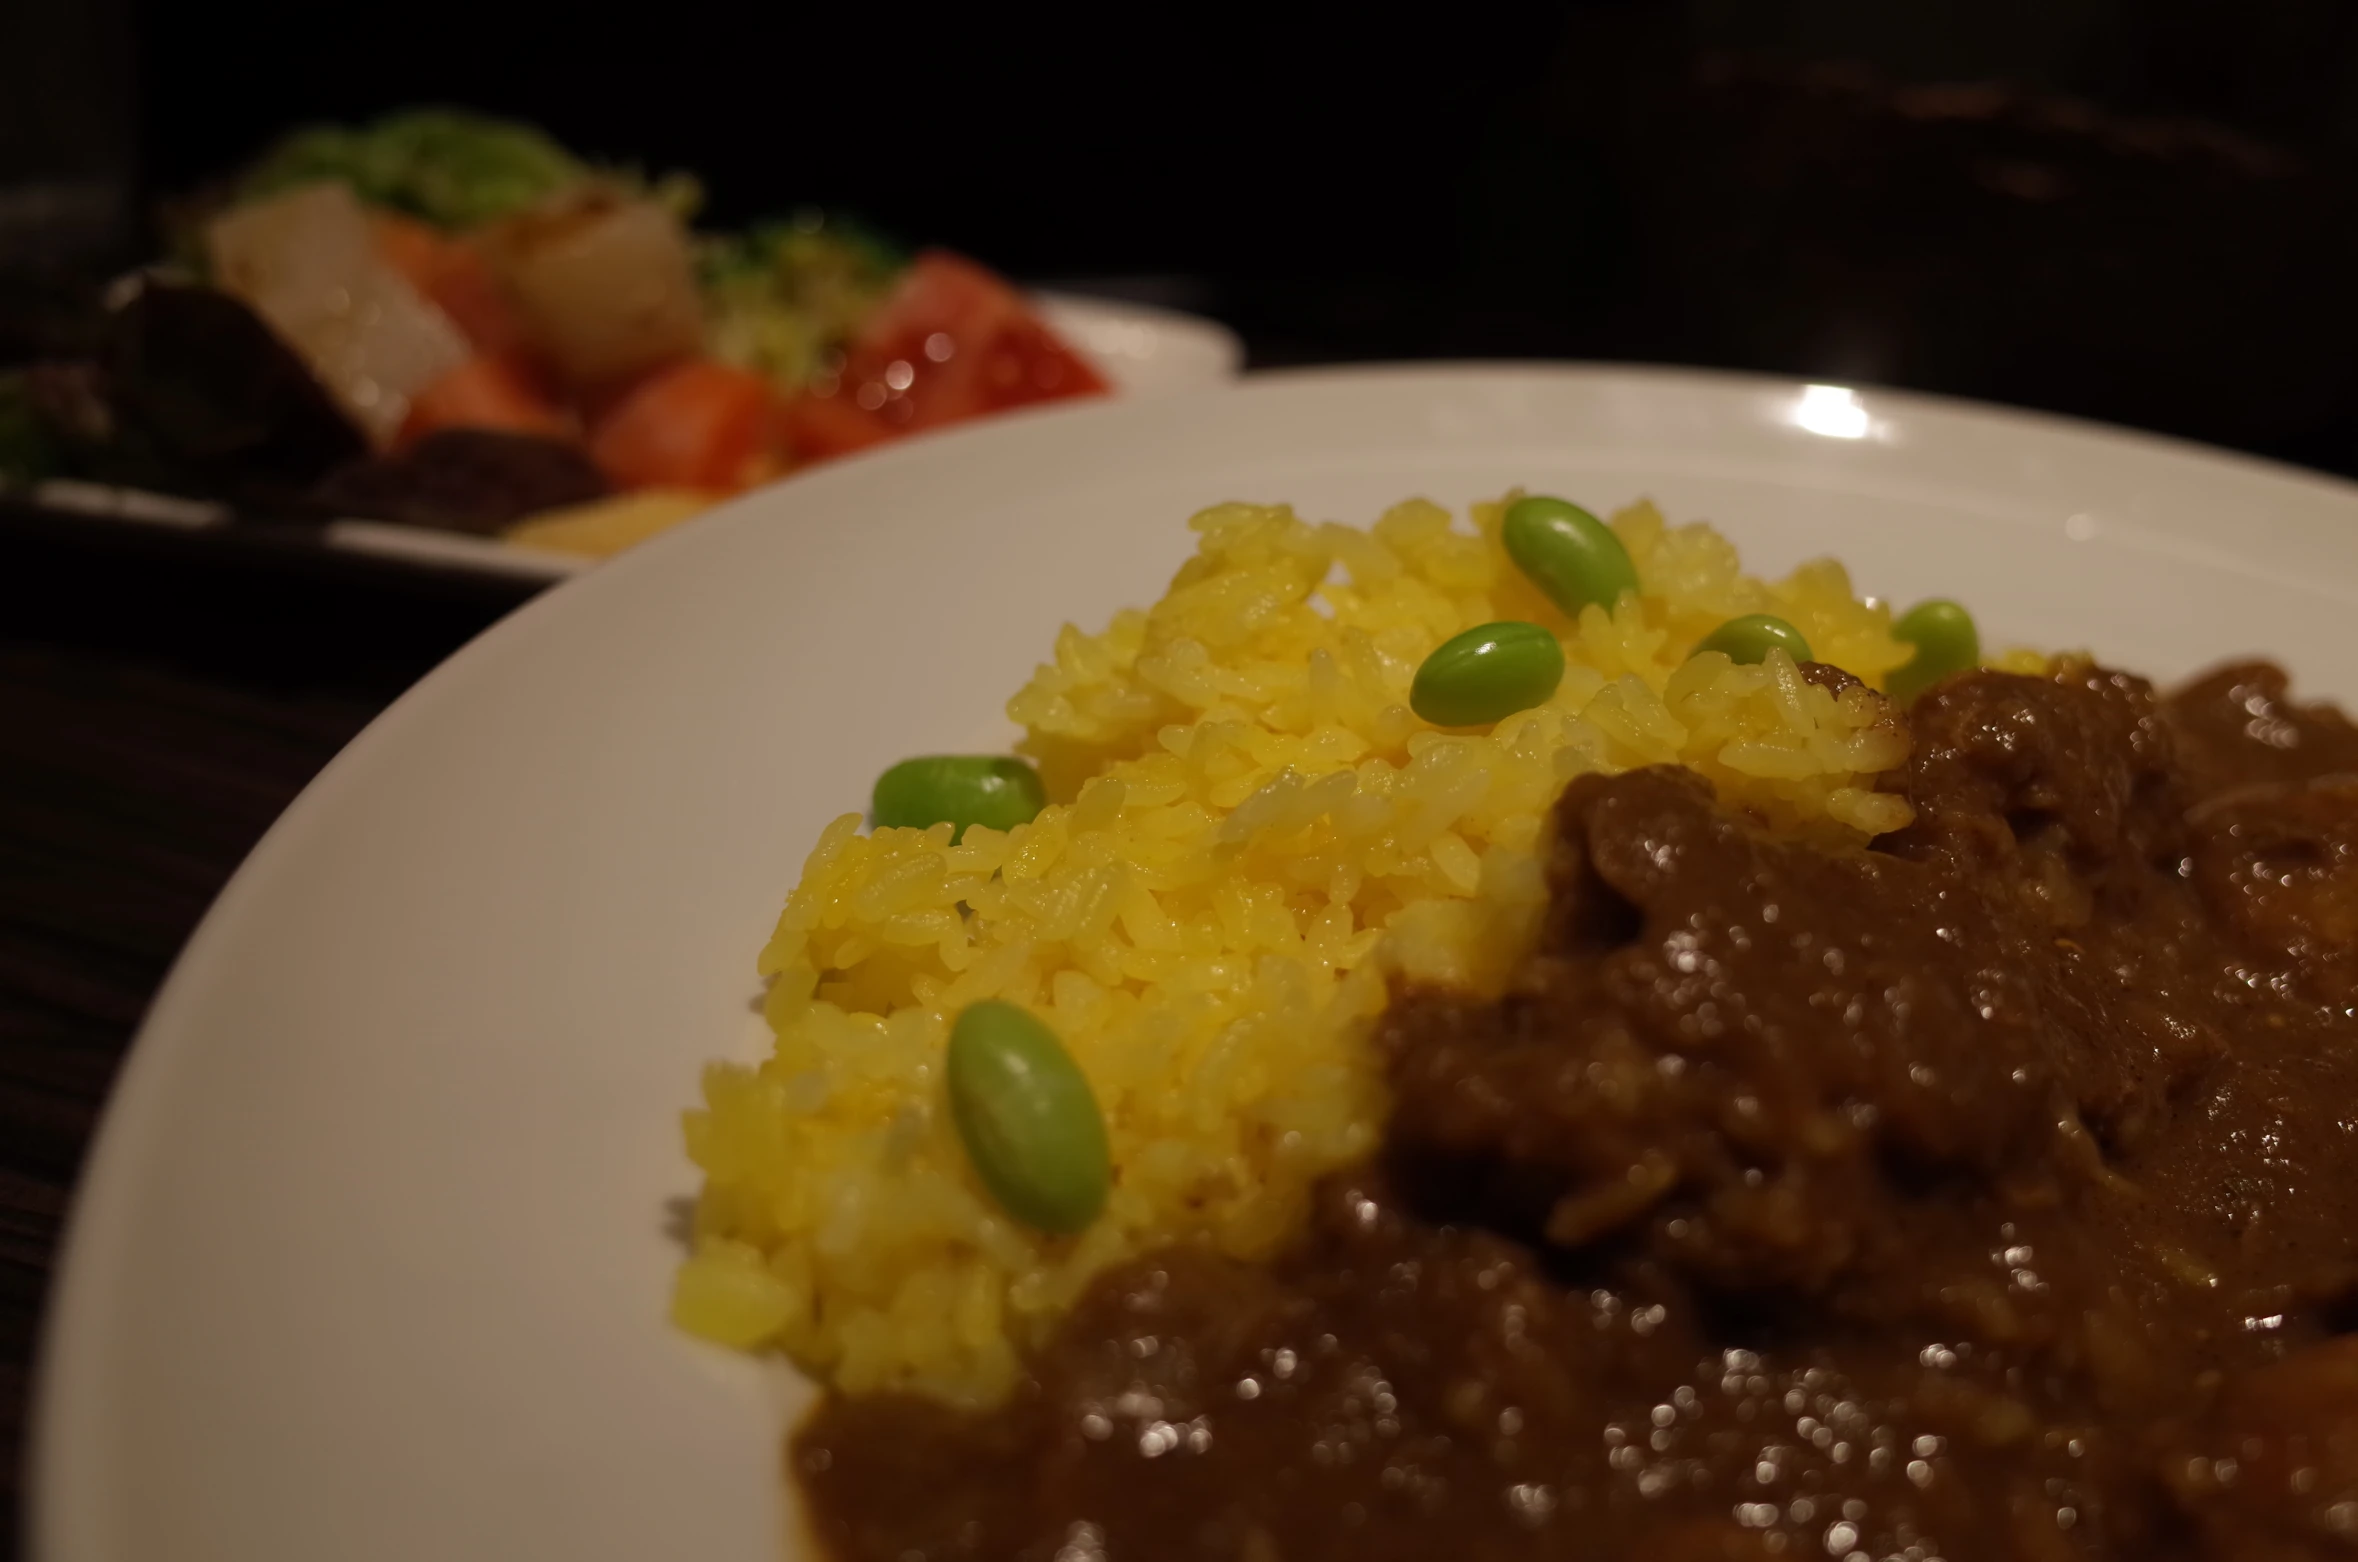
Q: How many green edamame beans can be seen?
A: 6